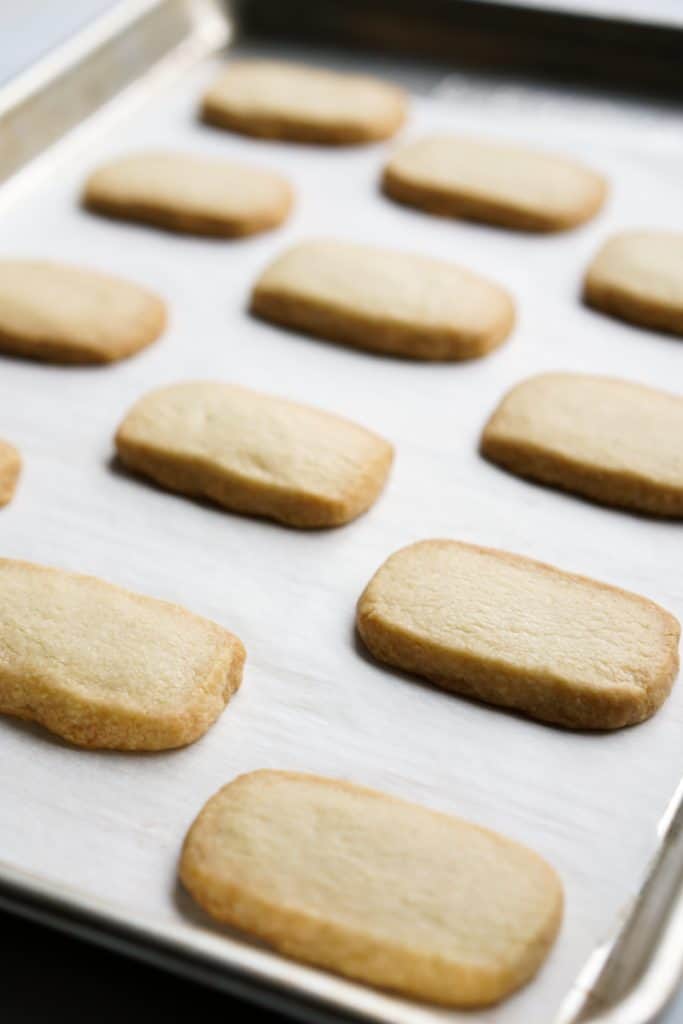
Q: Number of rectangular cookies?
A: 12